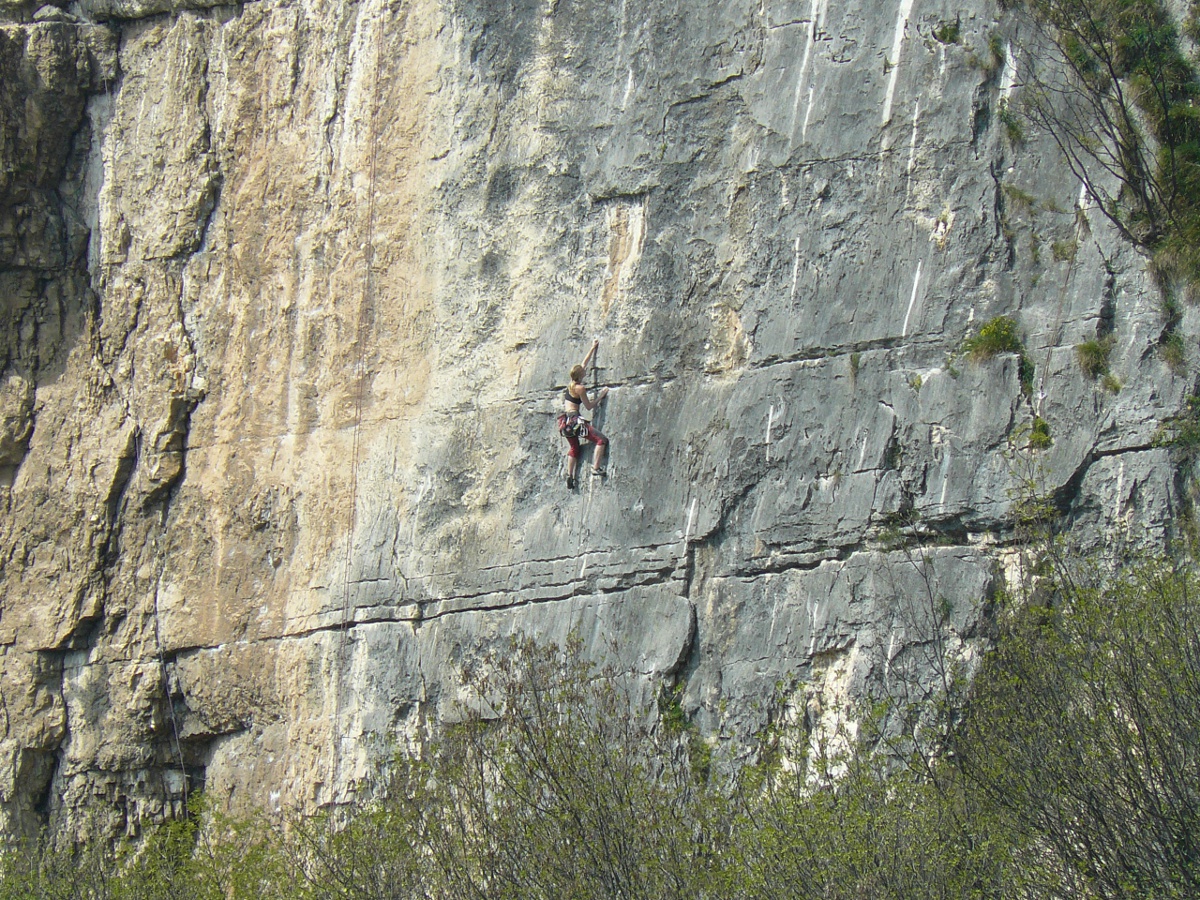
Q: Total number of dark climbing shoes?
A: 2